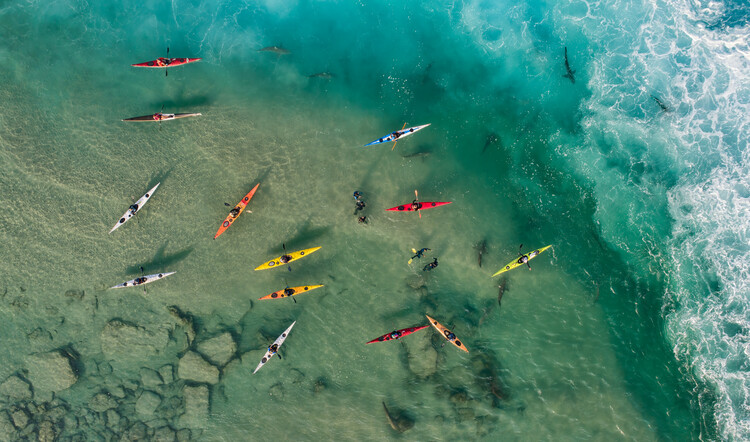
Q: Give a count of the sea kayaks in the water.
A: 13